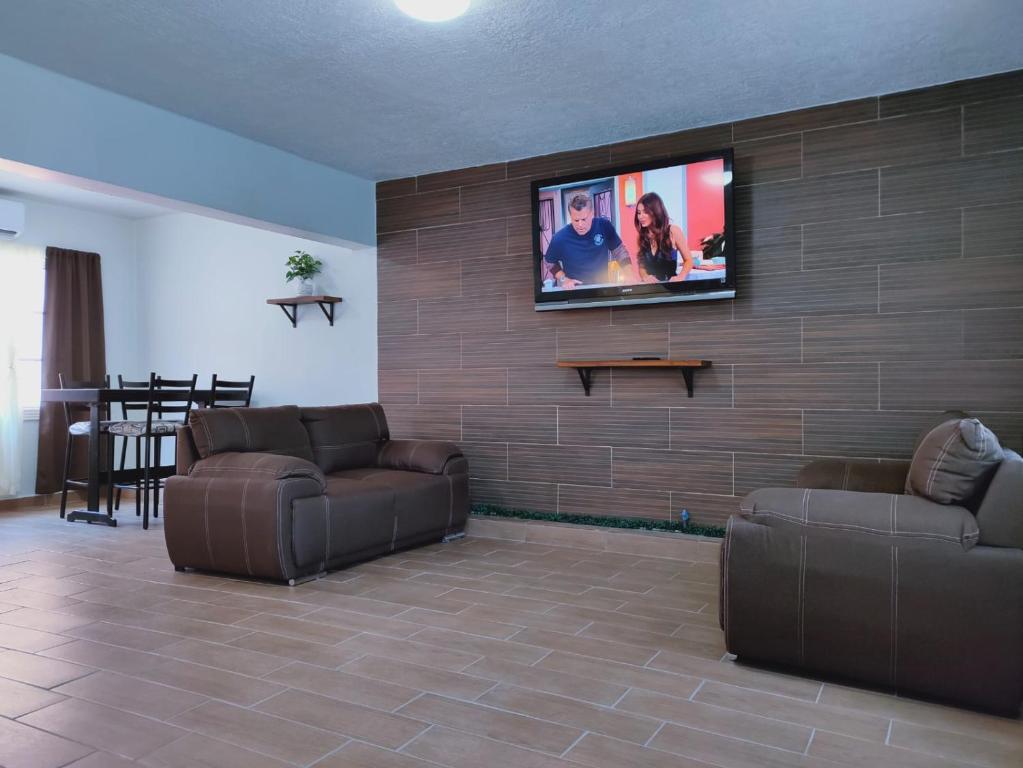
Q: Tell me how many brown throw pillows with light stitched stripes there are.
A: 1